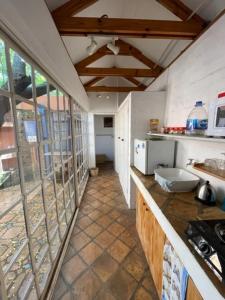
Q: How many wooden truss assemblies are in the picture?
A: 3